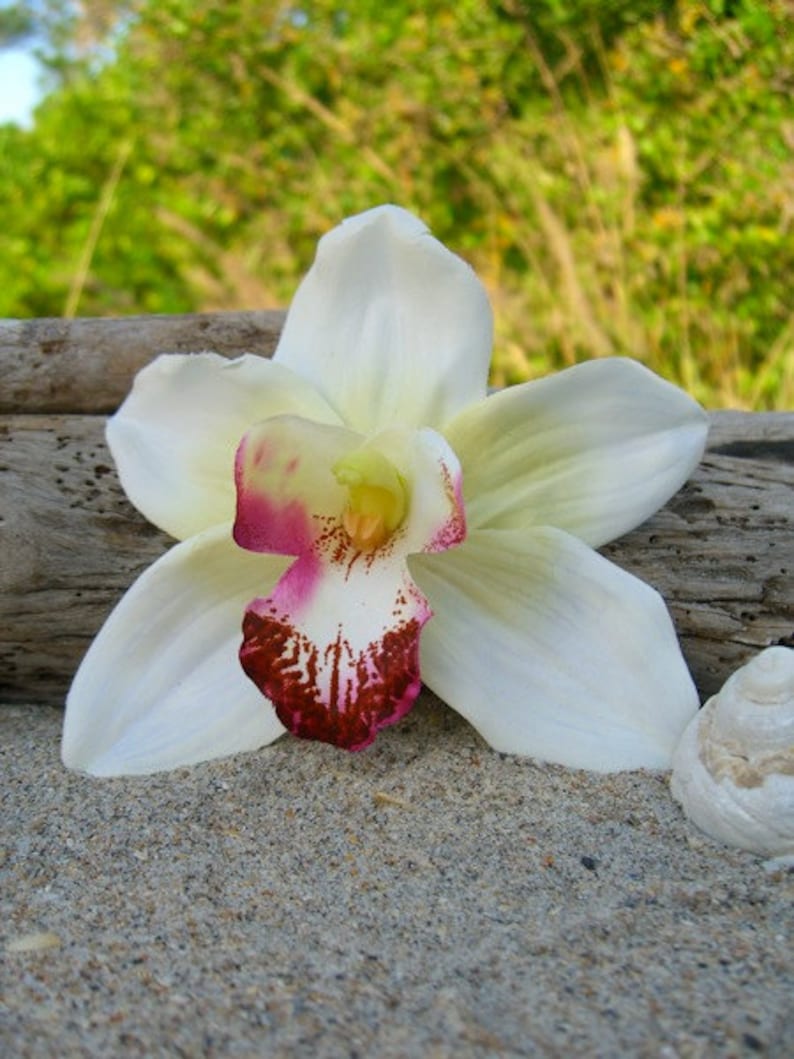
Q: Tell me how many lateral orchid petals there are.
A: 2